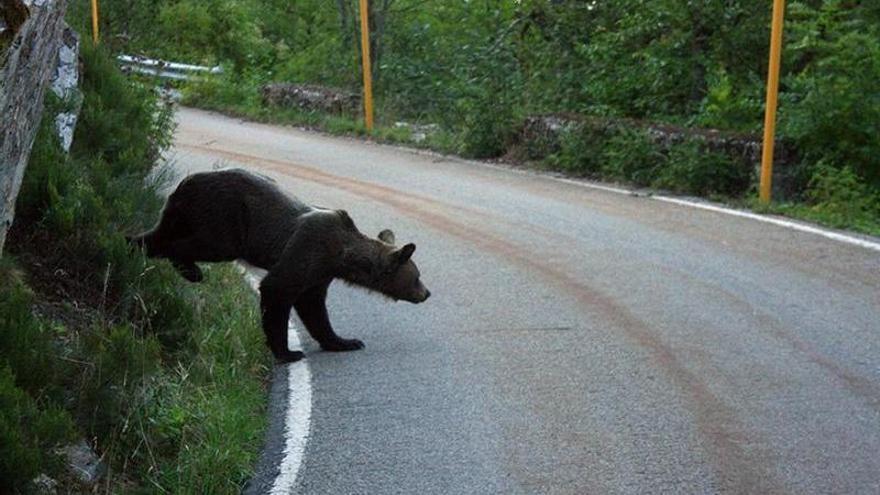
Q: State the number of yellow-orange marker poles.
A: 3